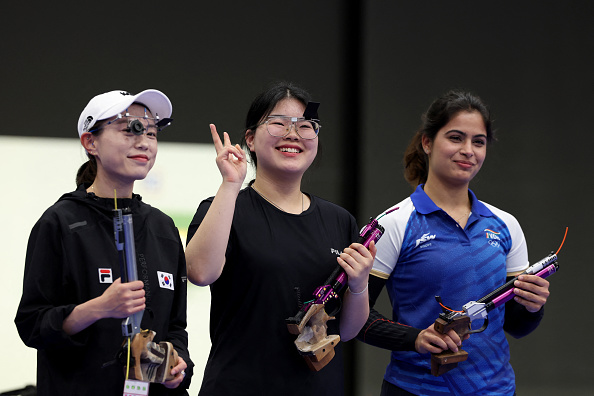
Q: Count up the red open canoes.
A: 0